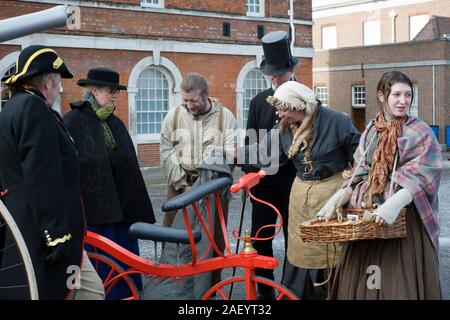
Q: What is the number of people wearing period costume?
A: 6